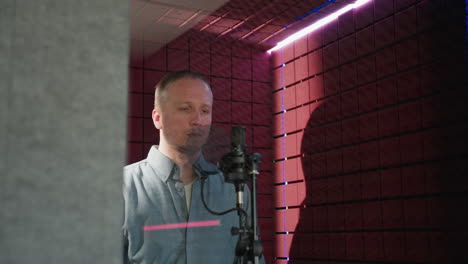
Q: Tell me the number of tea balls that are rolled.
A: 0